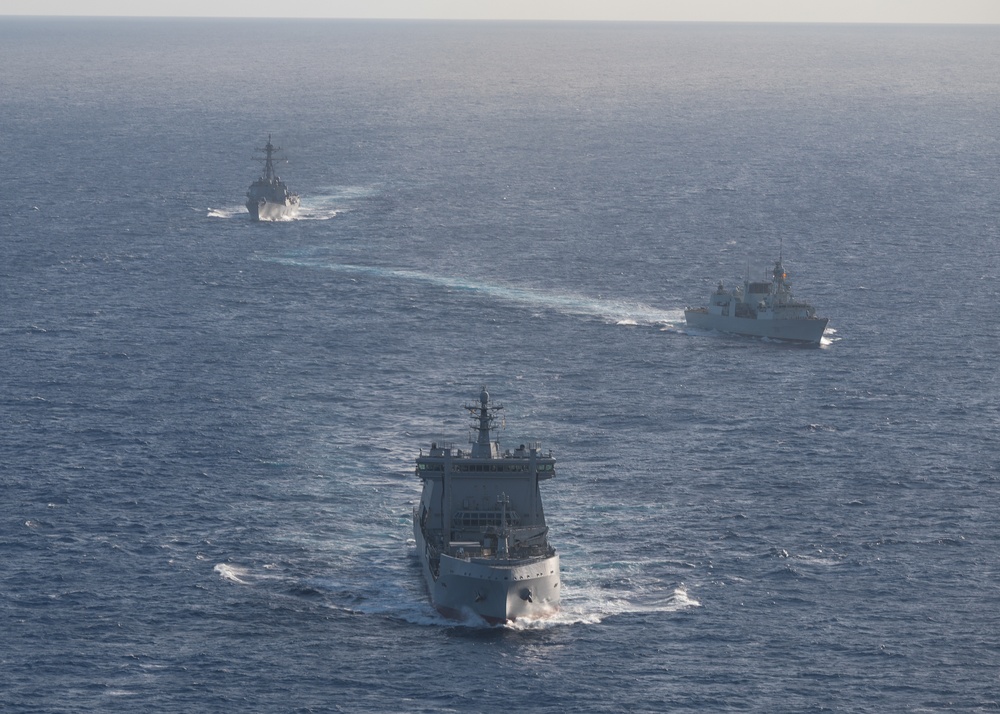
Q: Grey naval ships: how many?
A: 3